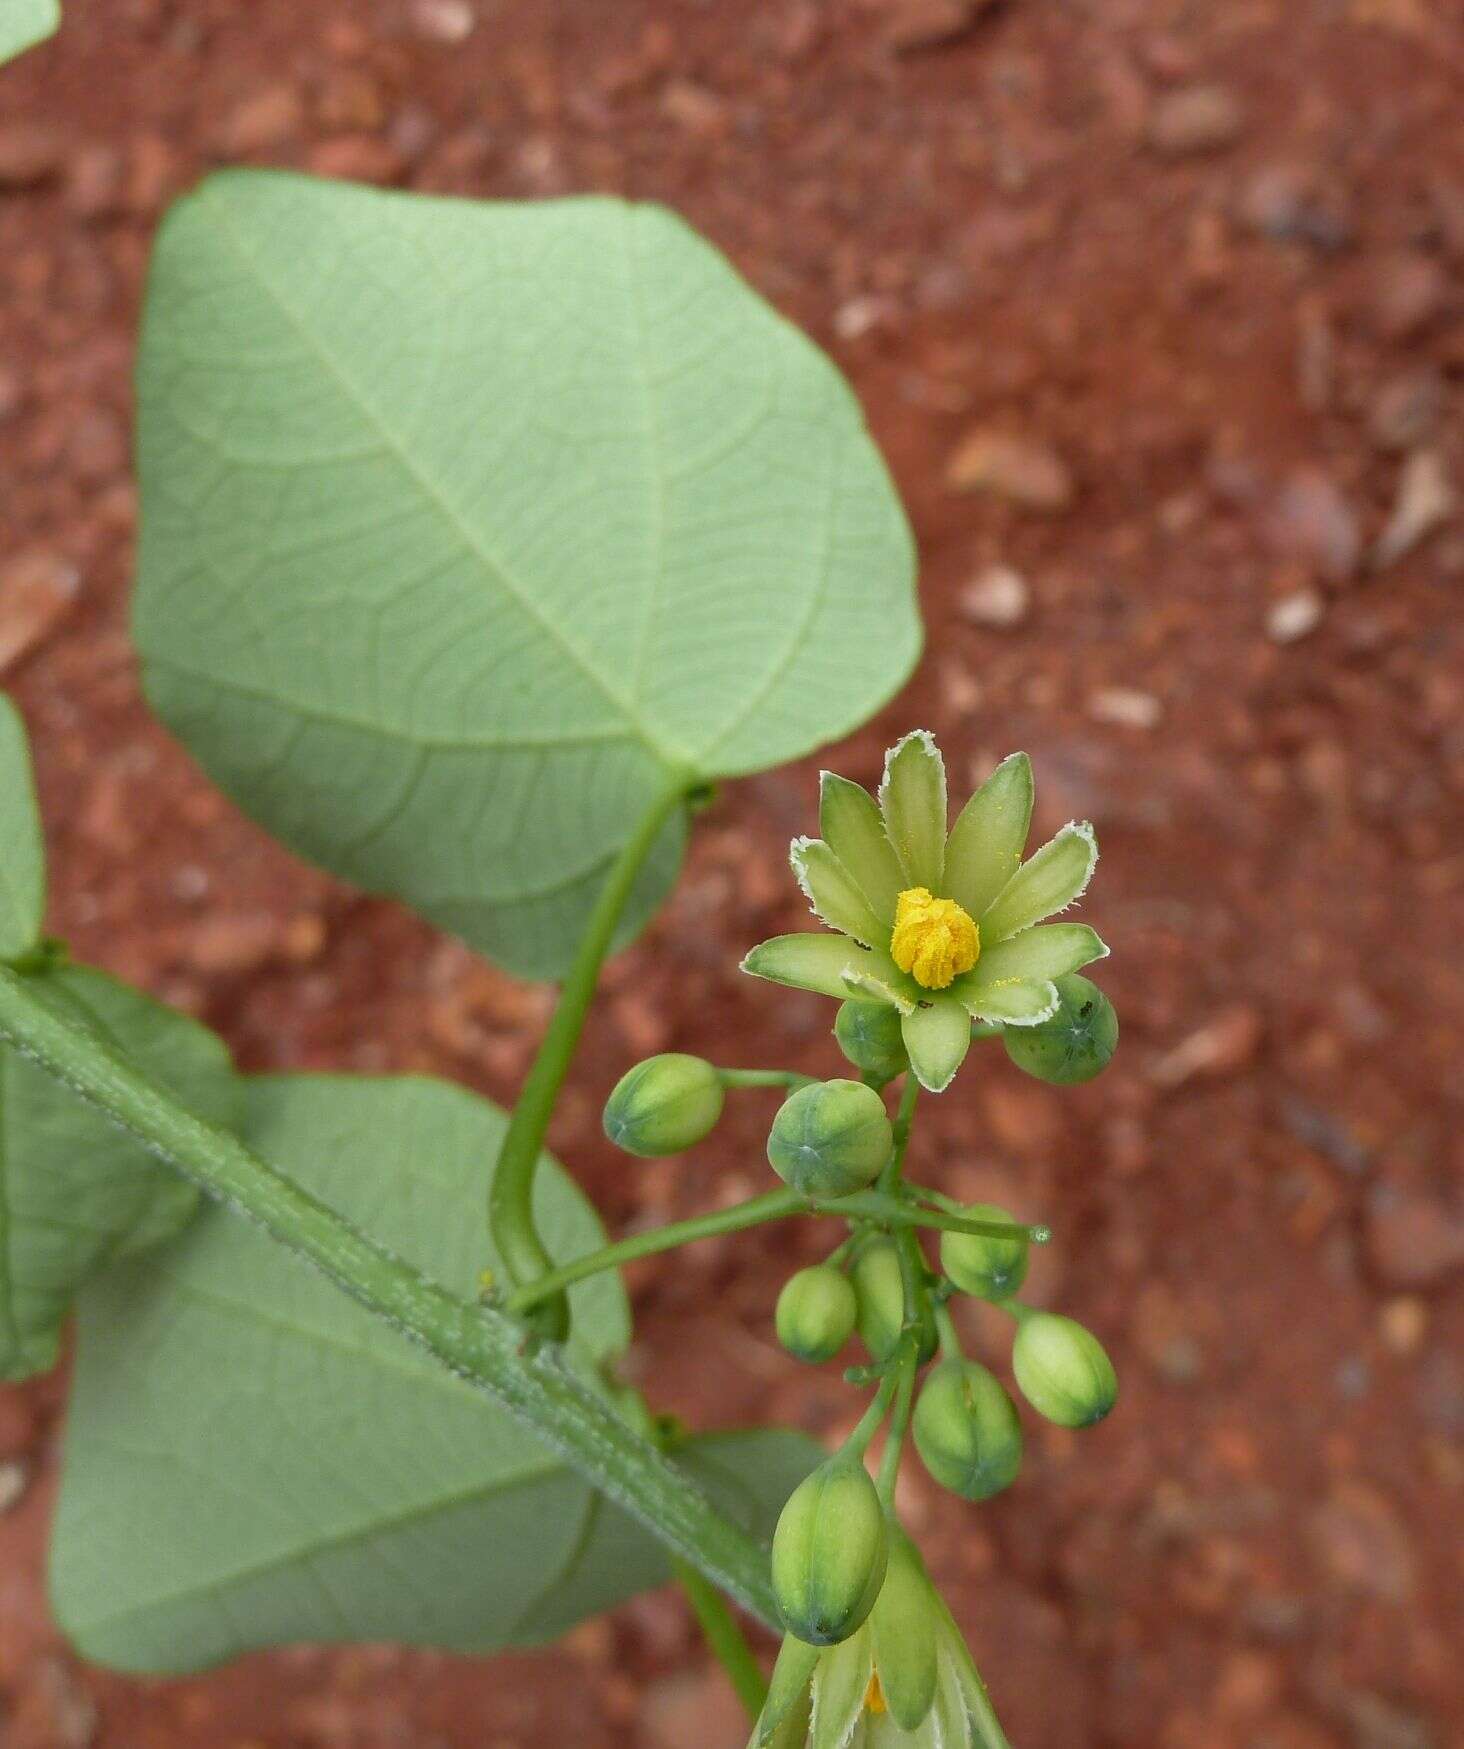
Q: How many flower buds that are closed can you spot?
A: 10